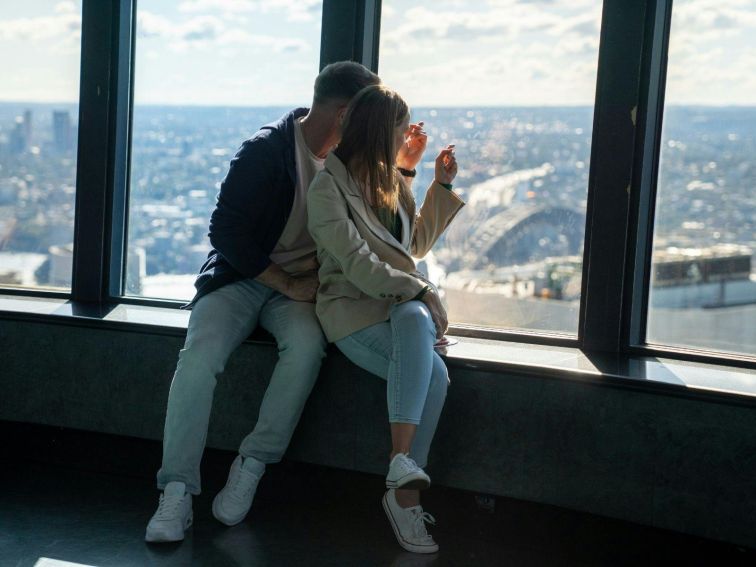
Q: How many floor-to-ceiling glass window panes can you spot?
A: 4